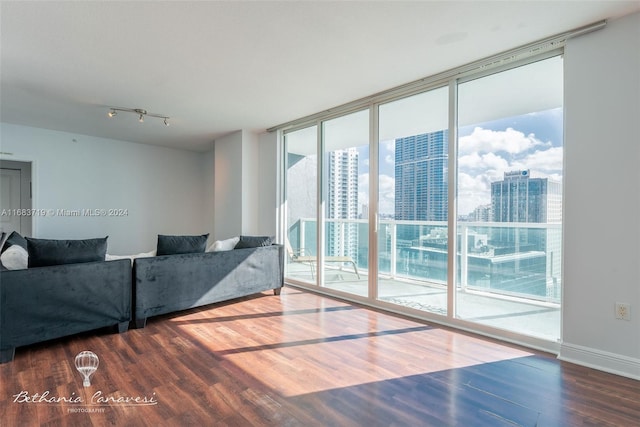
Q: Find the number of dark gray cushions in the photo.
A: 4